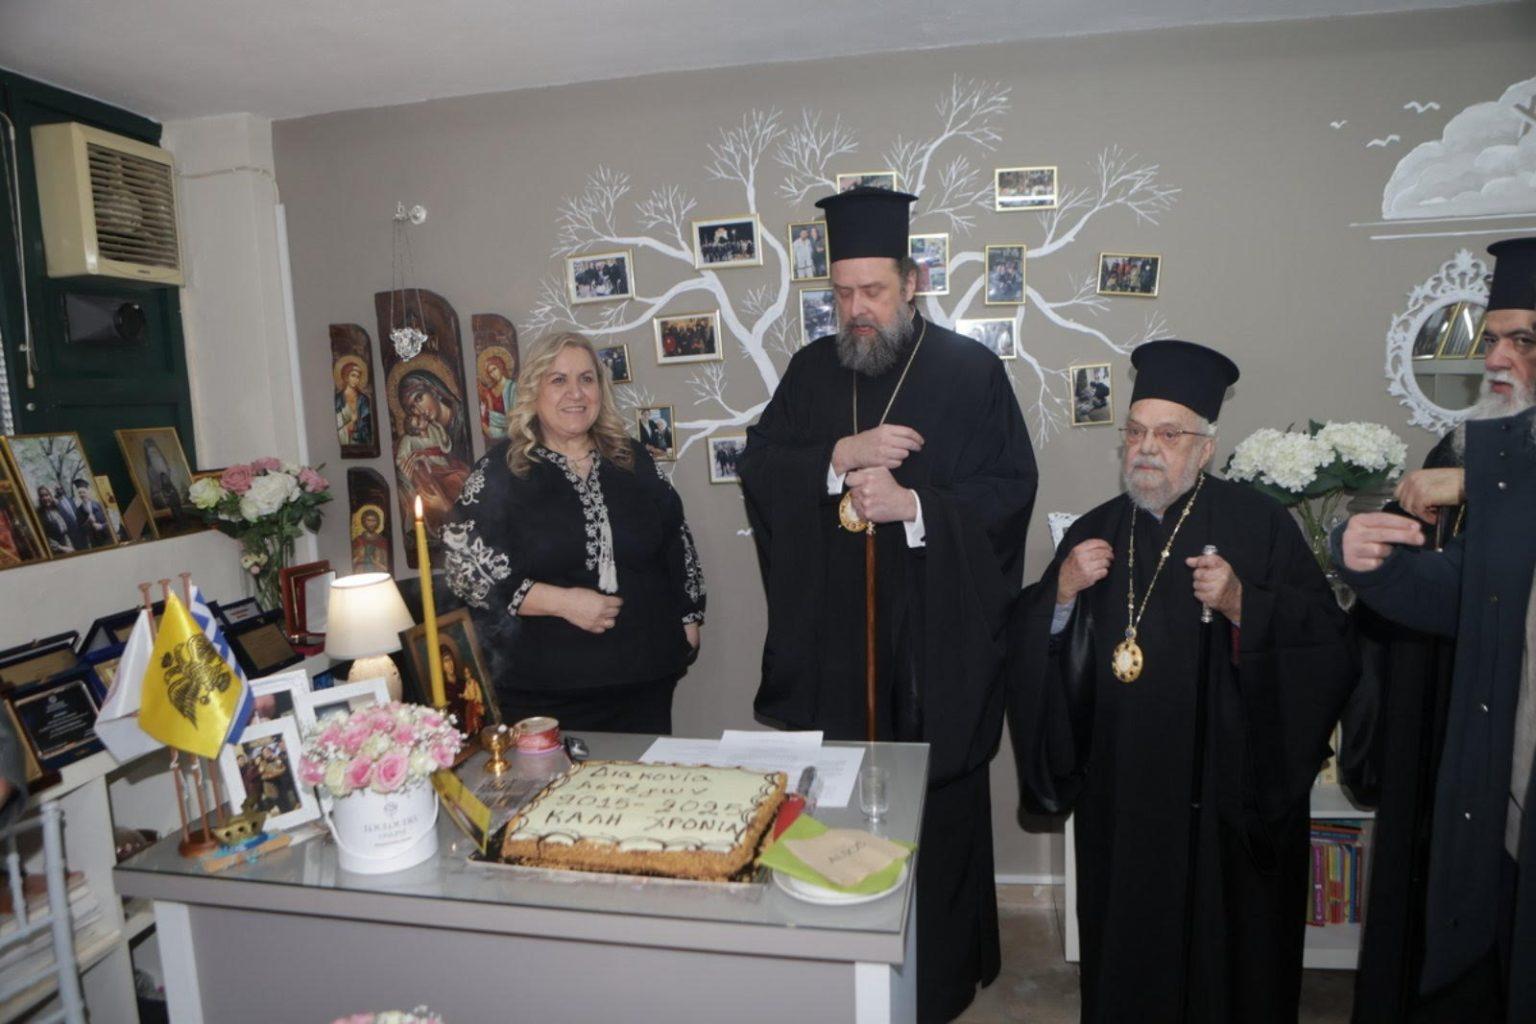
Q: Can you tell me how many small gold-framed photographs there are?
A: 15